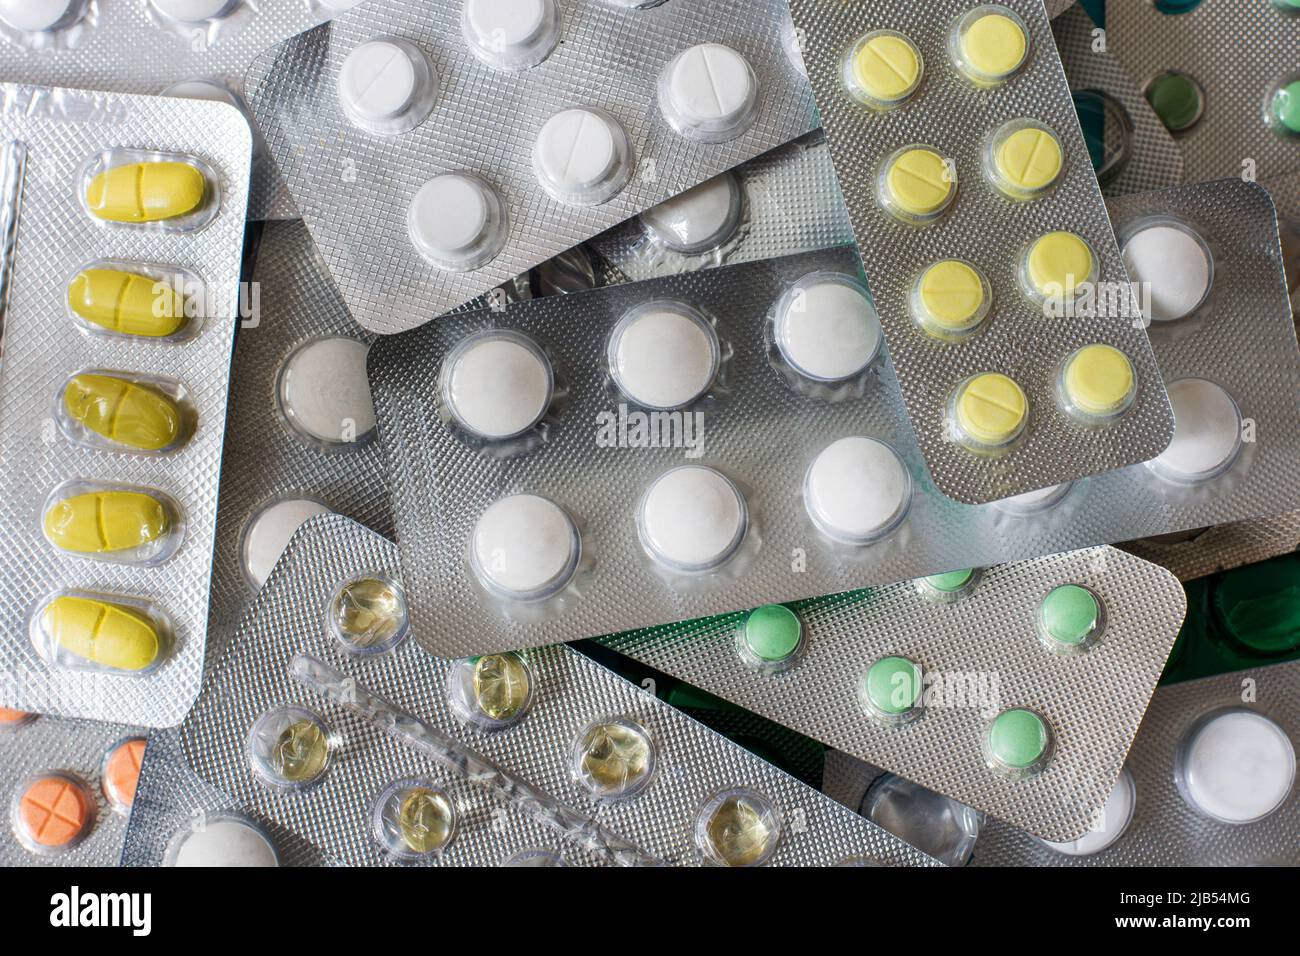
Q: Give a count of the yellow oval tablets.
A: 5